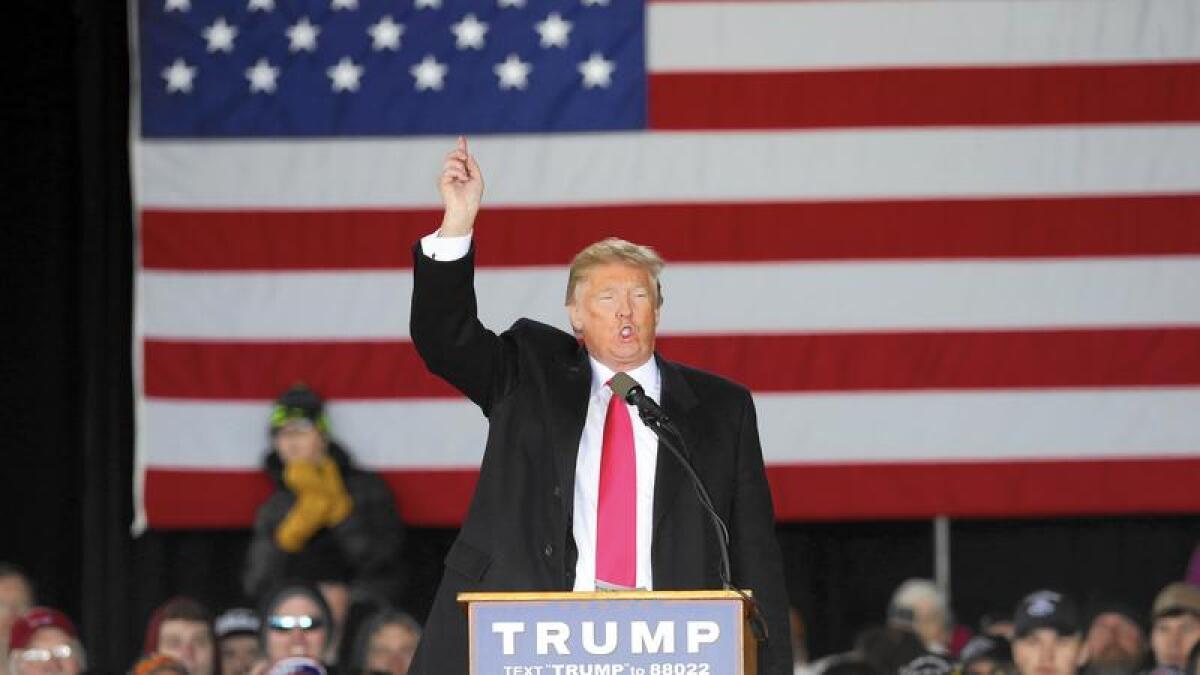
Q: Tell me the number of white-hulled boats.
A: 0